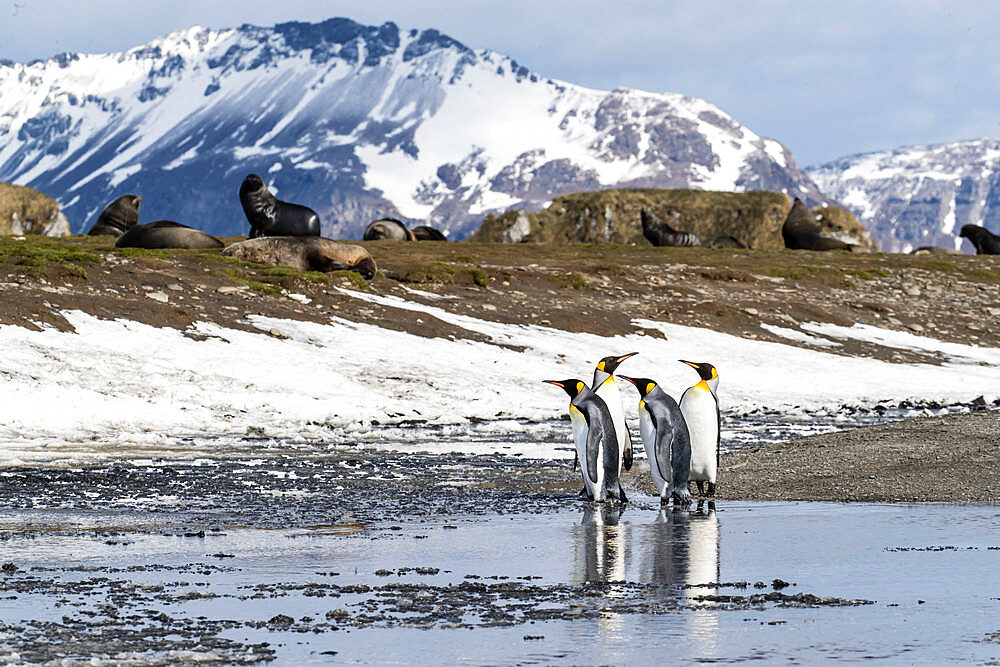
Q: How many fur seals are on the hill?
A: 11